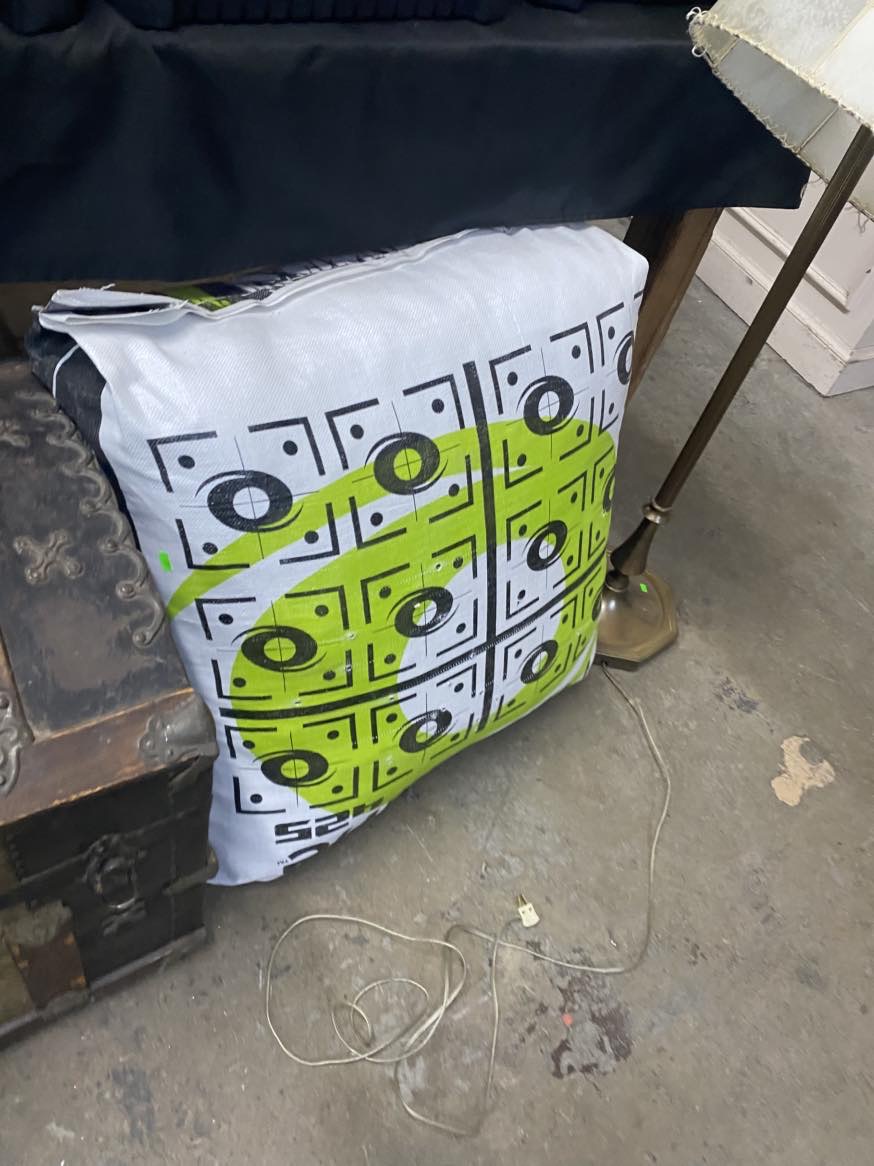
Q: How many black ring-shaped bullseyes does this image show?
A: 12